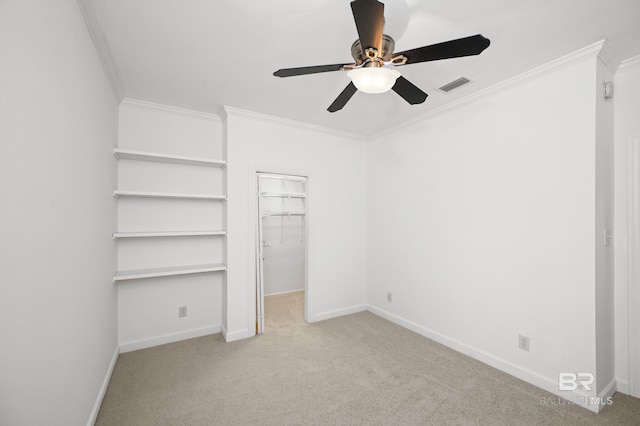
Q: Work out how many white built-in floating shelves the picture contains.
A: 4